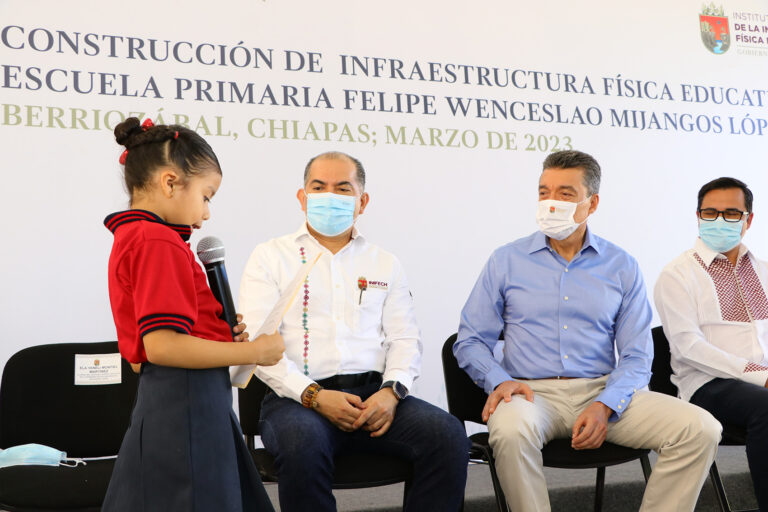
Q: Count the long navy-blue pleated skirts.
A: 1